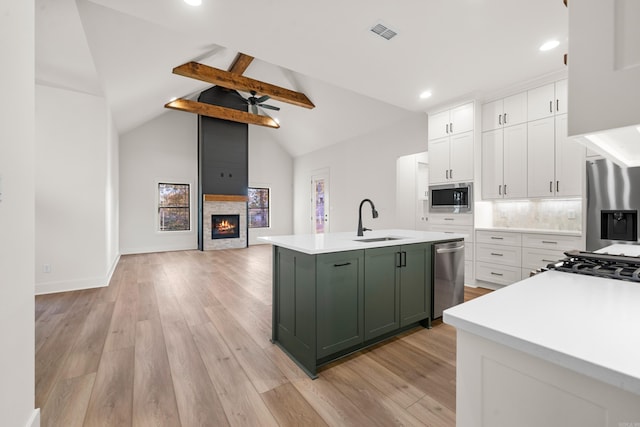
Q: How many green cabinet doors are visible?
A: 3